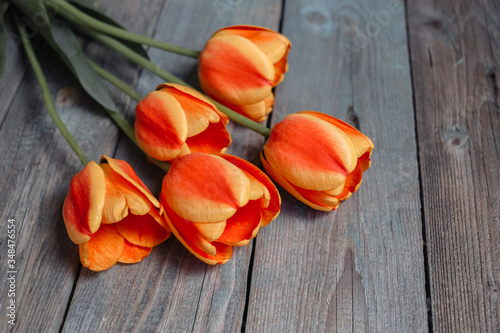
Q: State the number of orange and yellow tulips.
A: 5